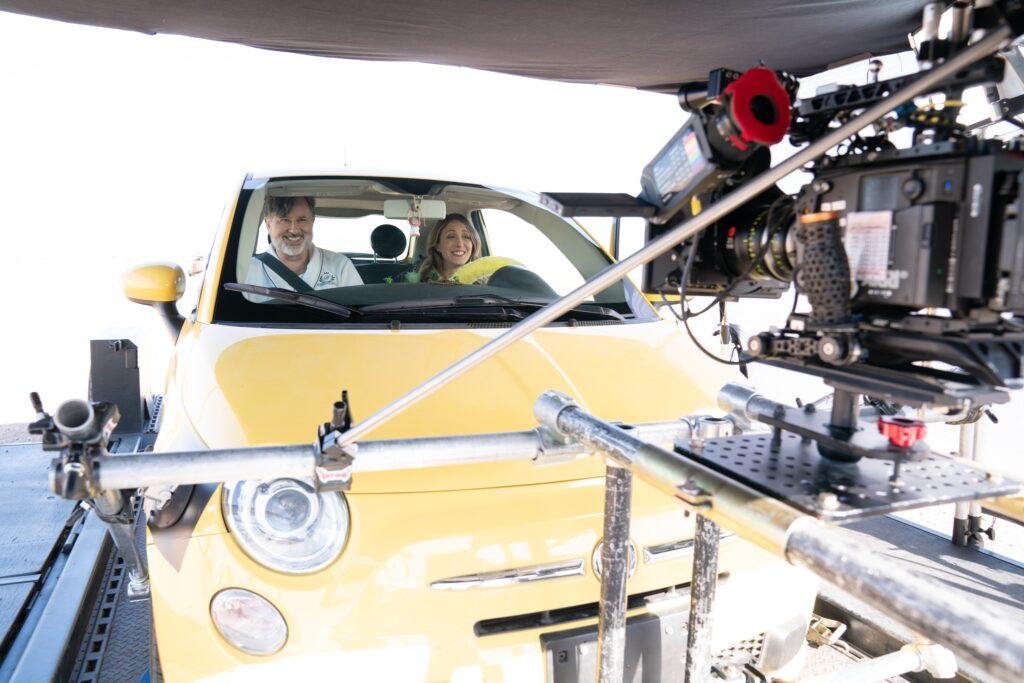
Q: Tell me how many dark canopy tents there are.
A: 1